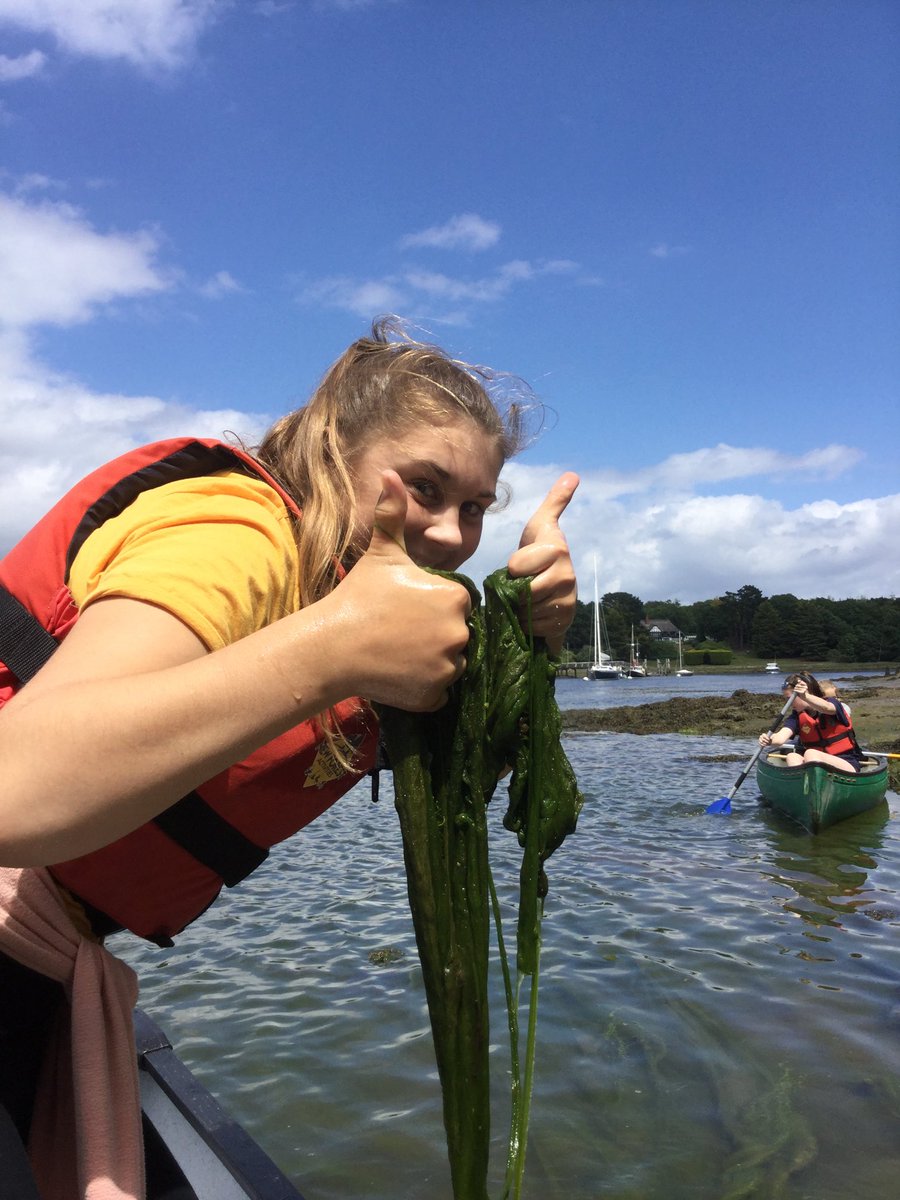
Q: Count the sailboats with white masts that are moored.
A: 3